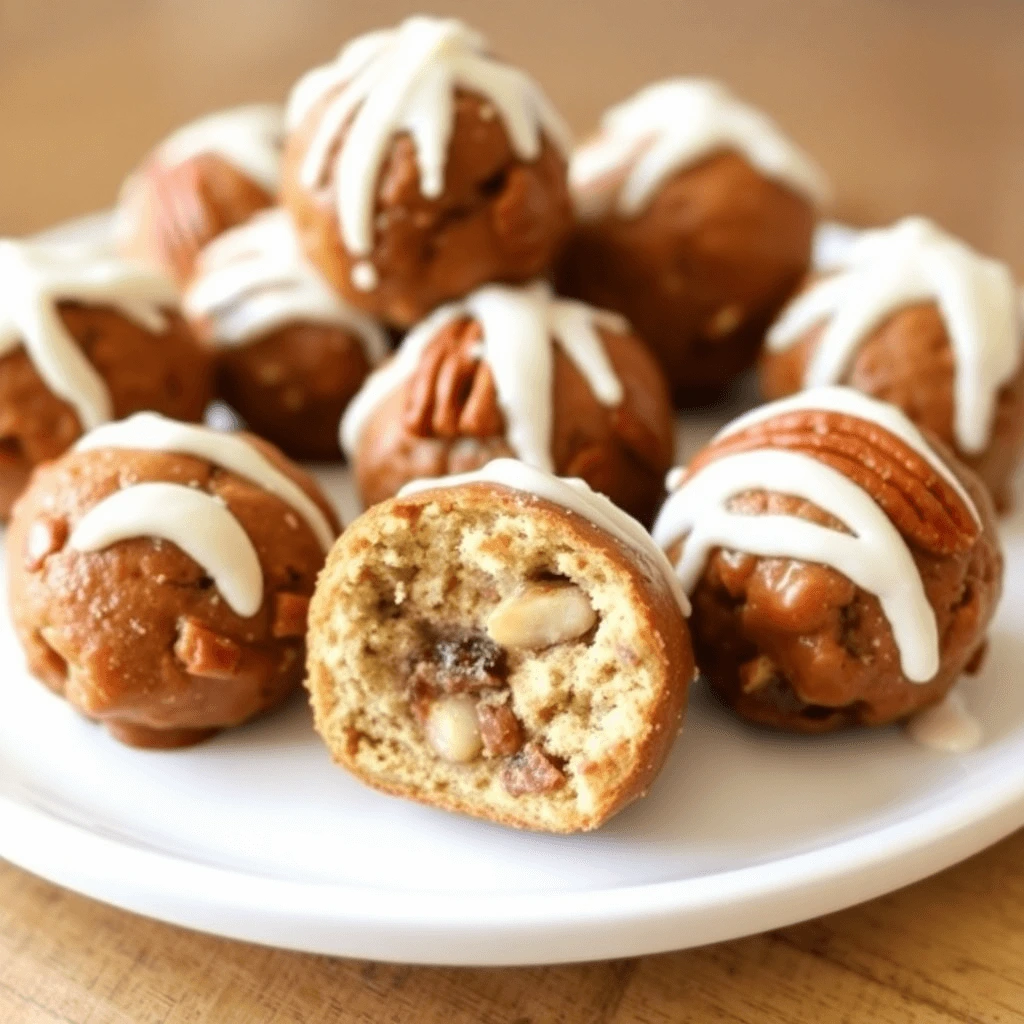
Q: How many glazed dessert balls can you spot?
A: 10